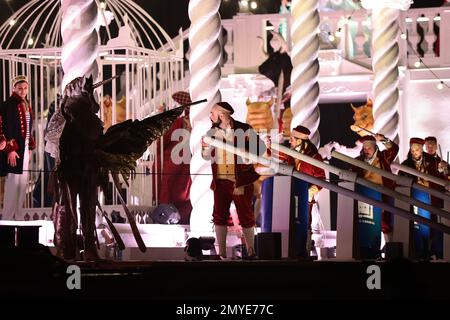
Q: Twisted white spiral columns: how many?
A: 4